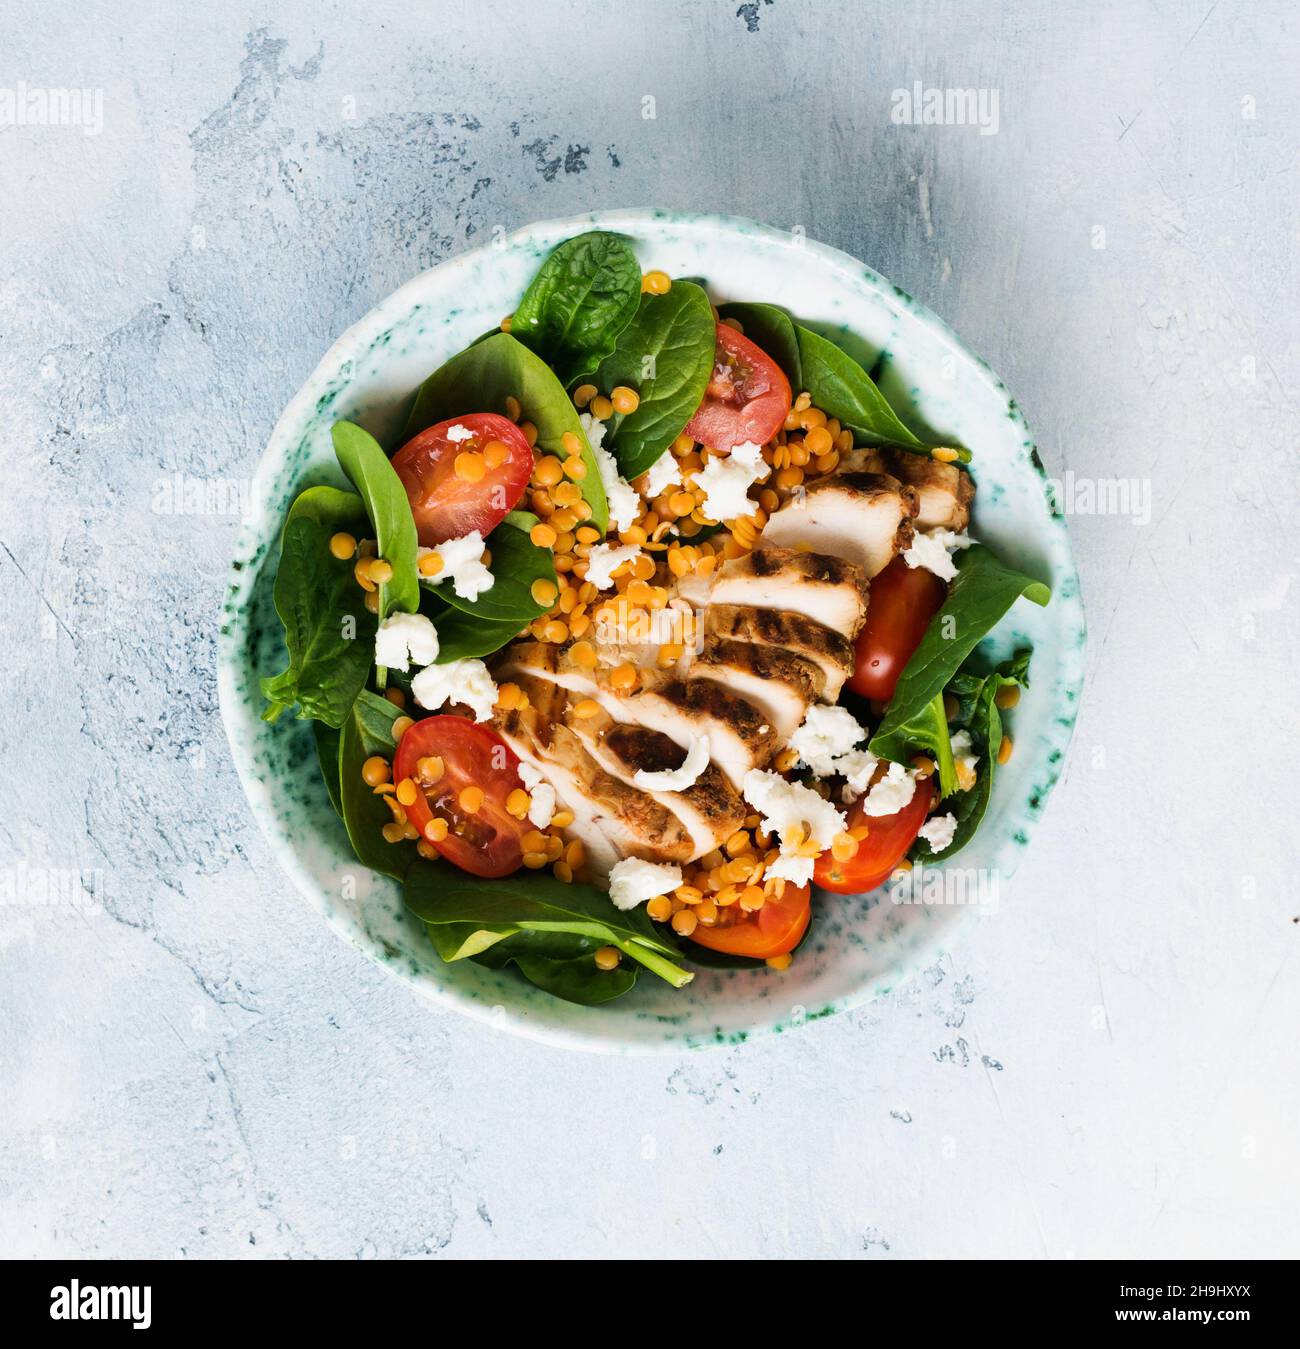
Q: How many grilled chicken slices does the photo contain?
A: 8